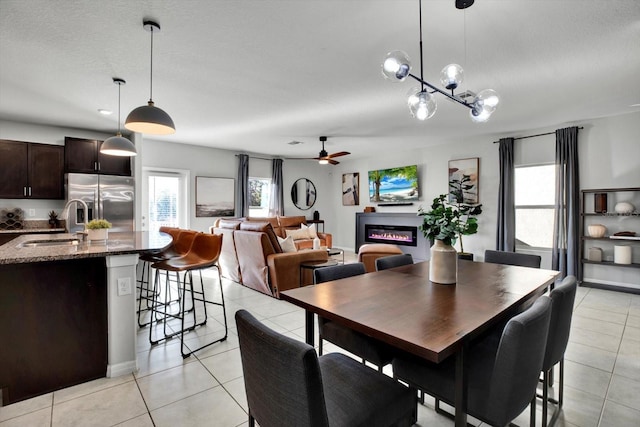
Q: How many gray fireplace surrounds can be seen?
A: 1